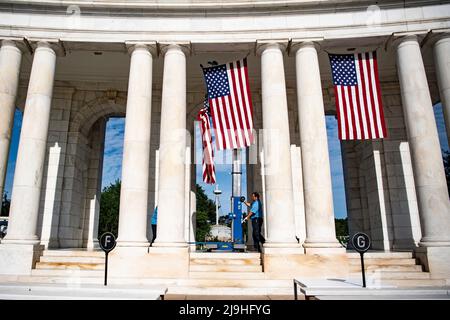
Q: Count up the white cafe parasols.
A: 0